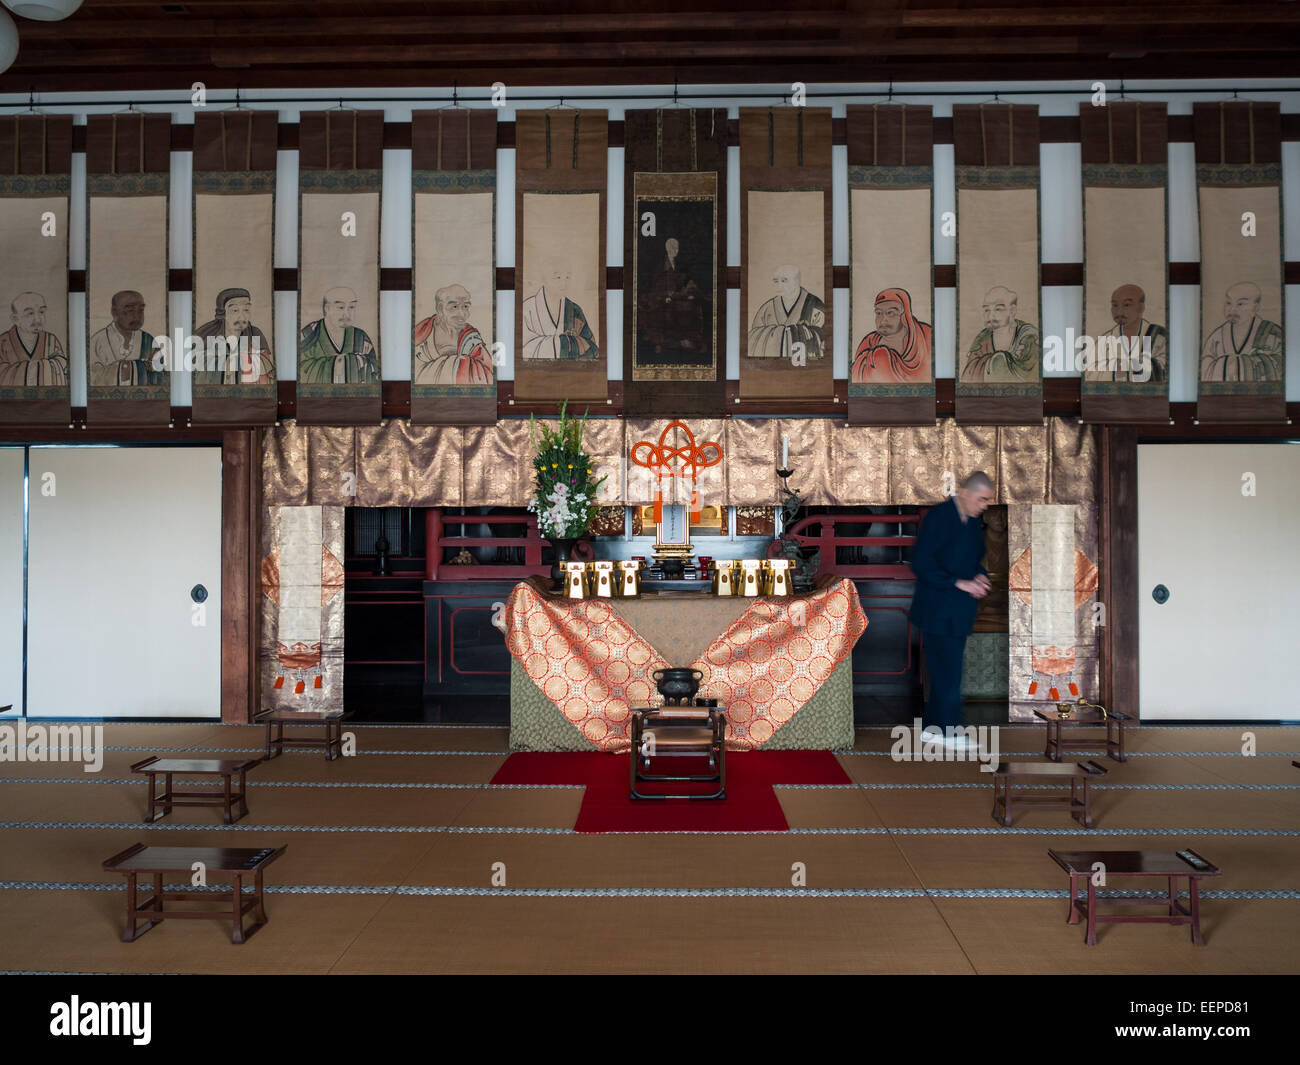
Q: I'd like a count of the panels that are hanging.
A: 12